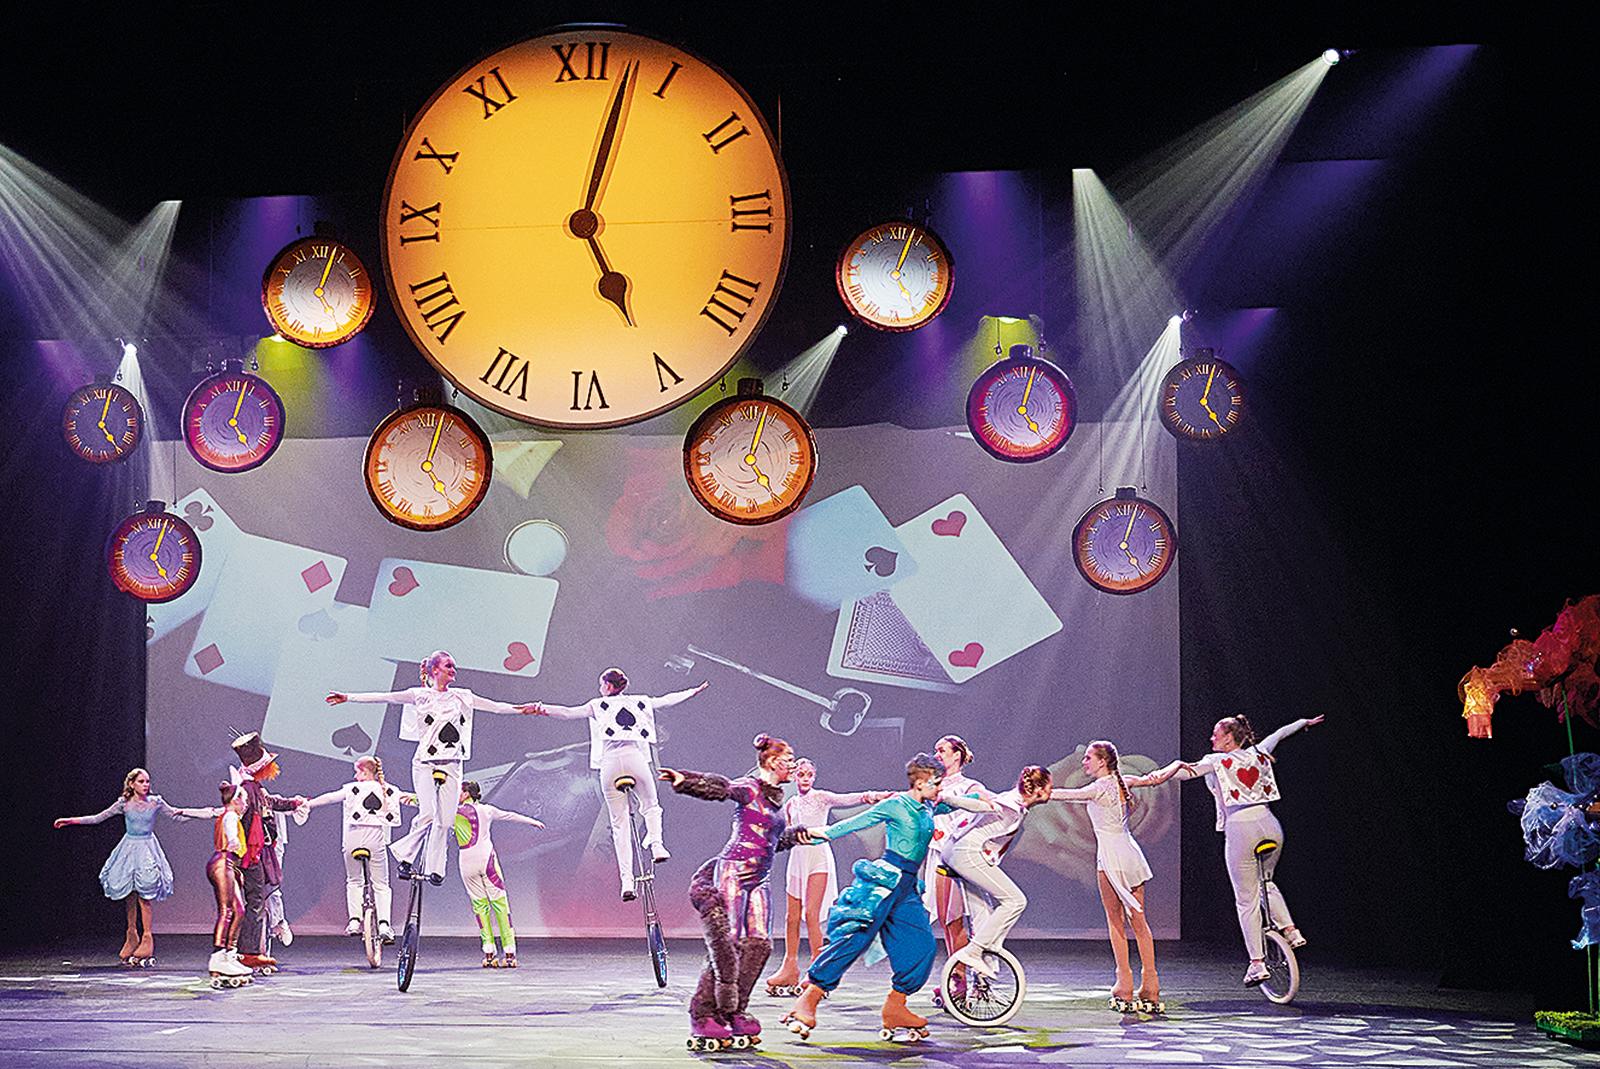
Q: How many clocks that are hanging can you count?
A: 11